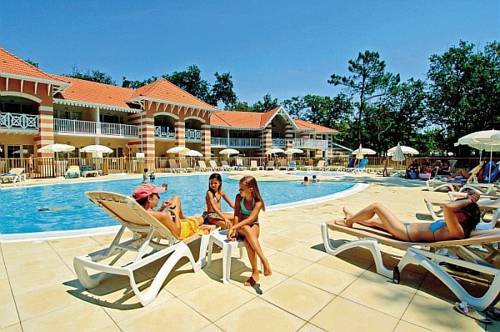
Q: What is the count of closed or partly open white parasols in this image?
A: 2